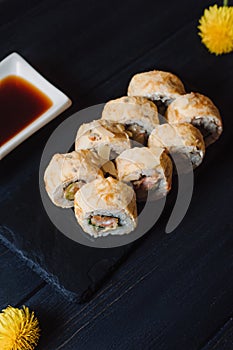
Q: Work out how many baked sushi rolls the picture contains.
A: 8